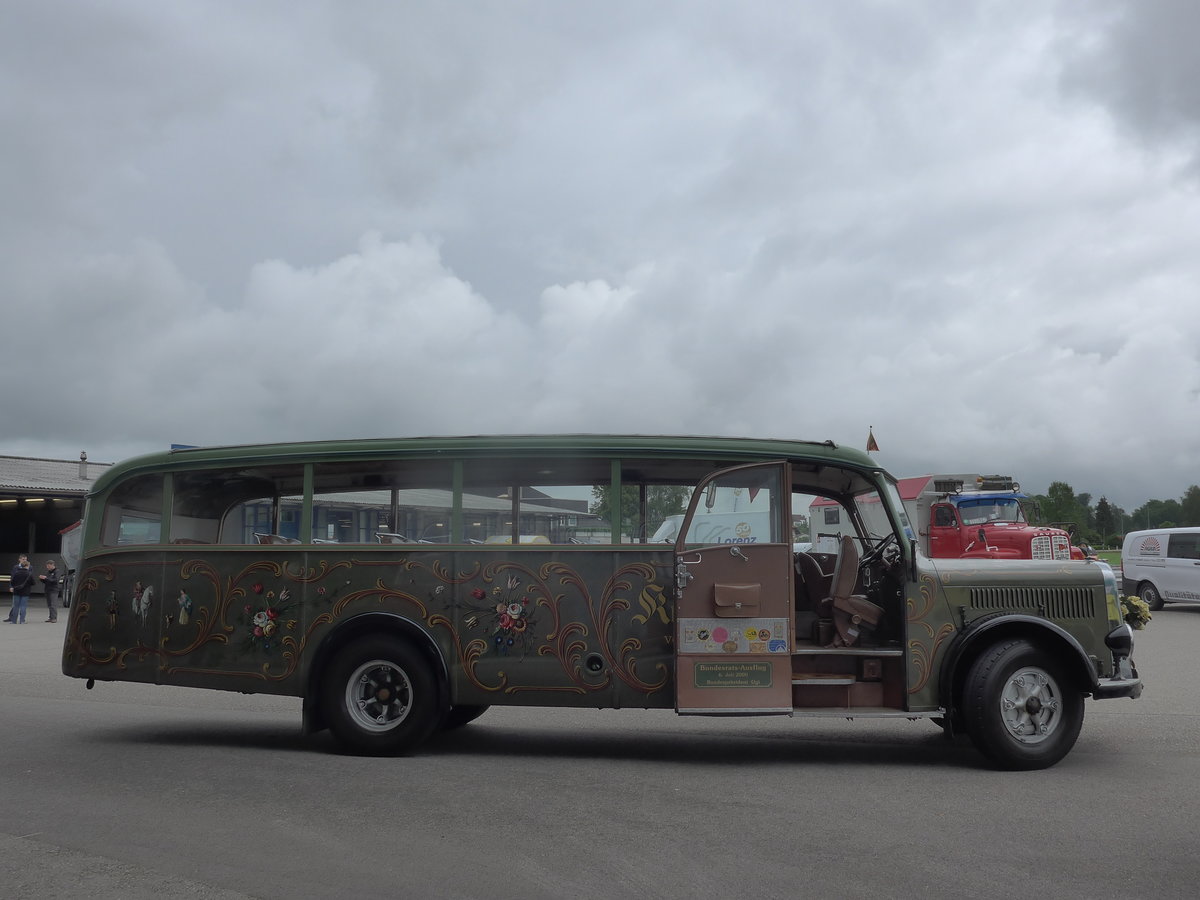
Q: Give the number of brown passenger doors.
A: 1